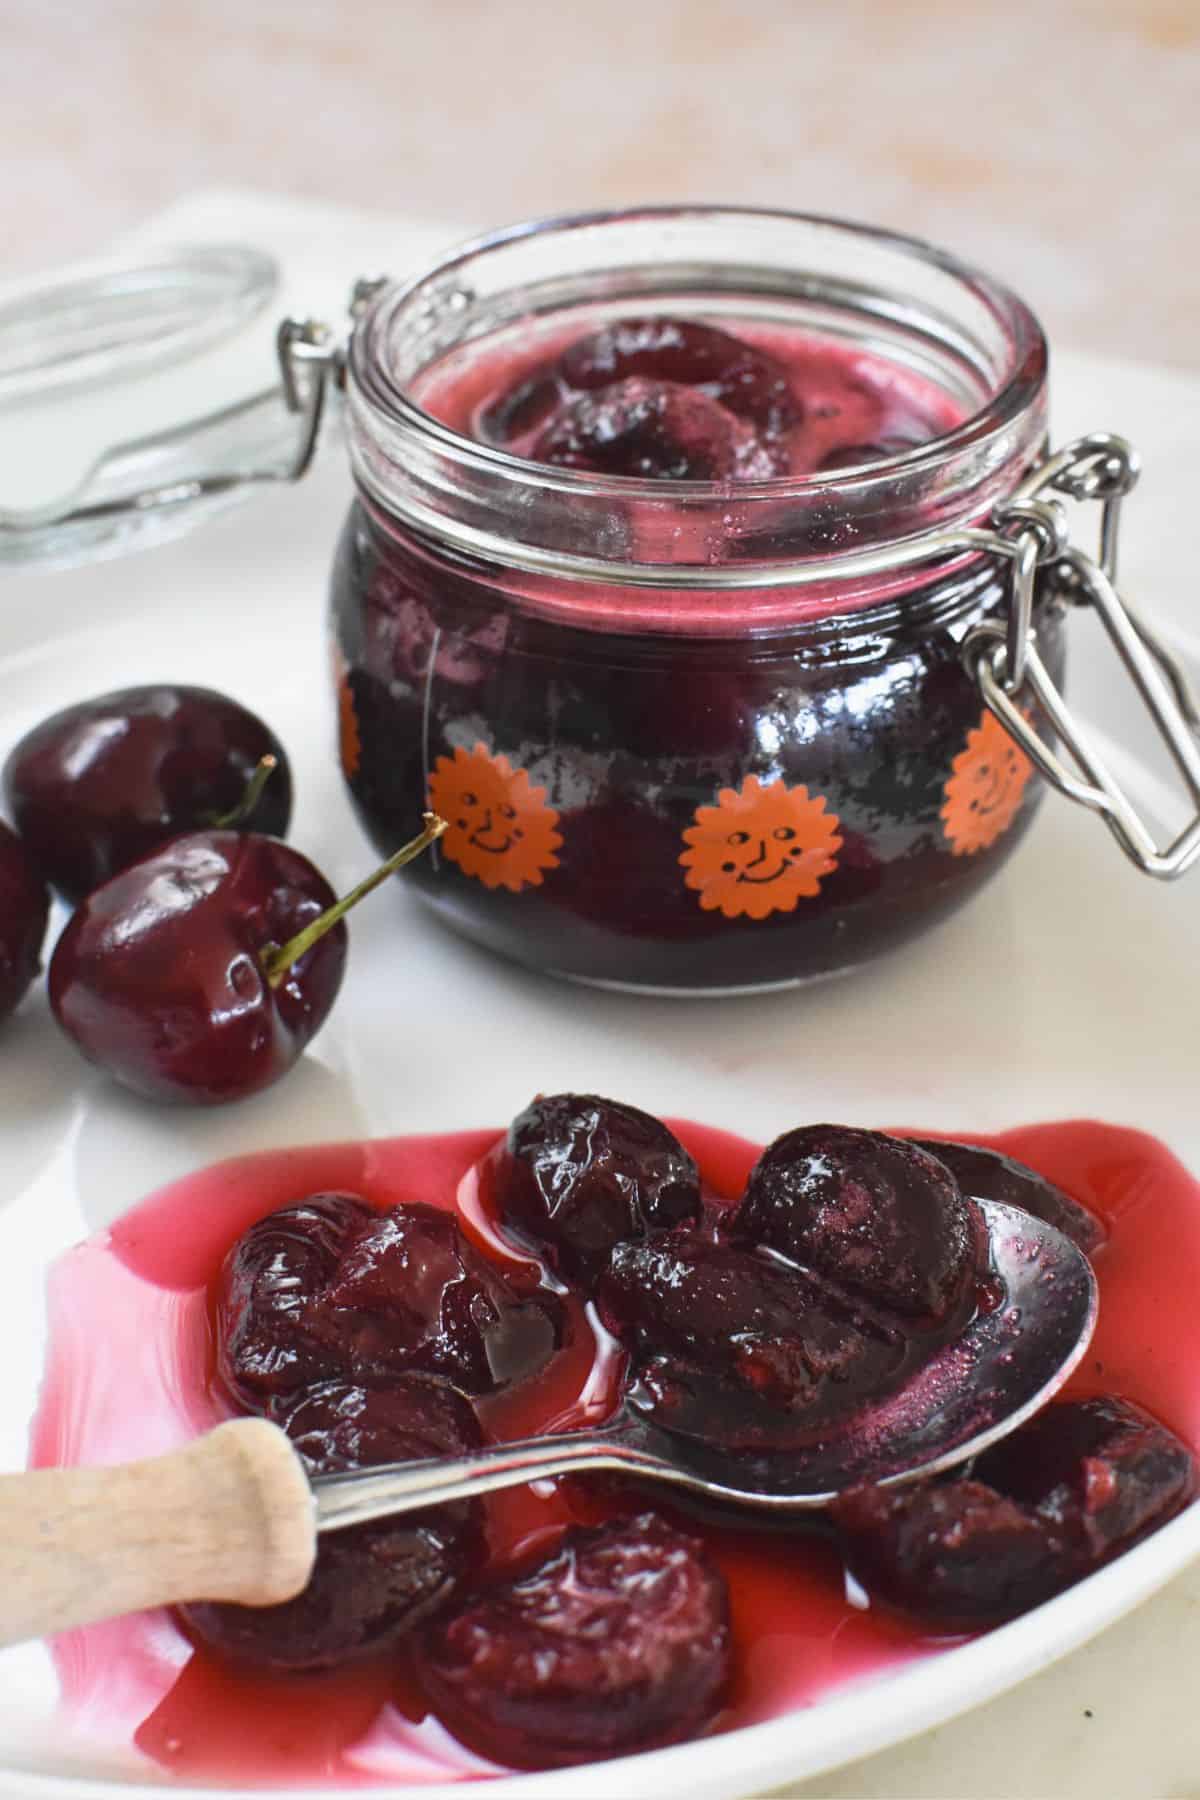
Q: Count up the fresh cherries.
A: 3